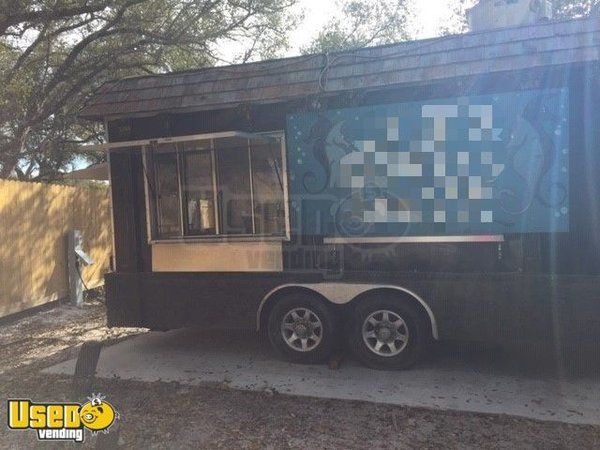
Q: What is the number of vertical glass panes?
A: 4